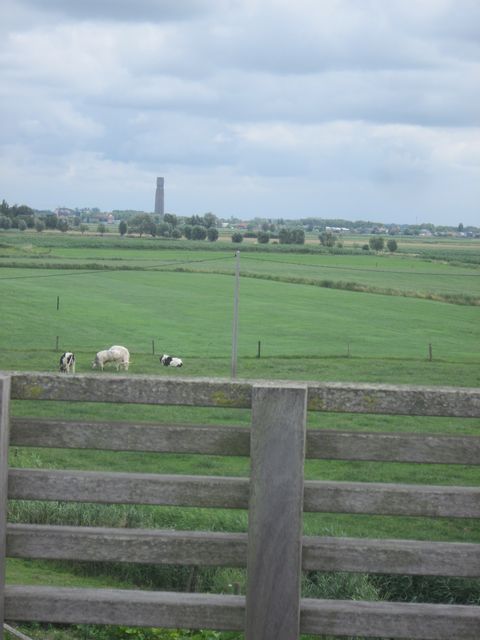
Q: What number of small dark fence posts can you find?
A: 6